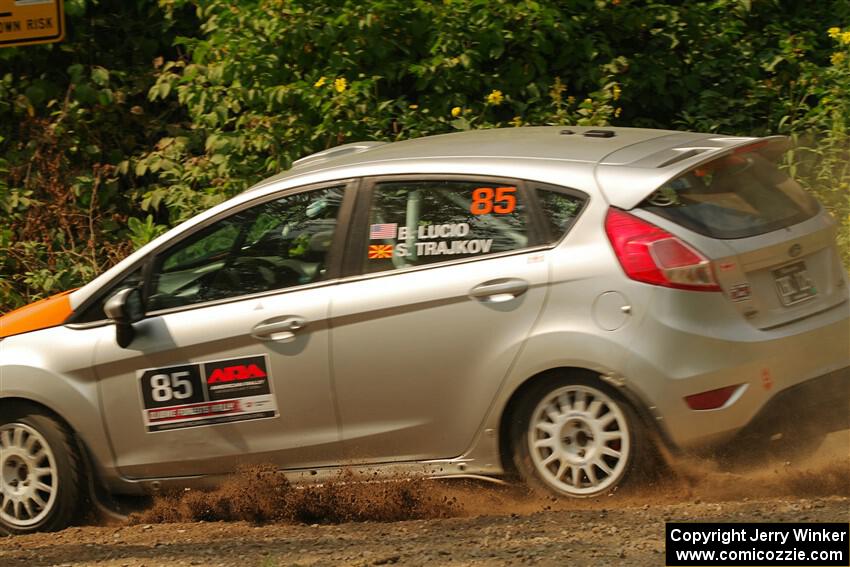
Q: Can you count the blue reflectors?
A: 0